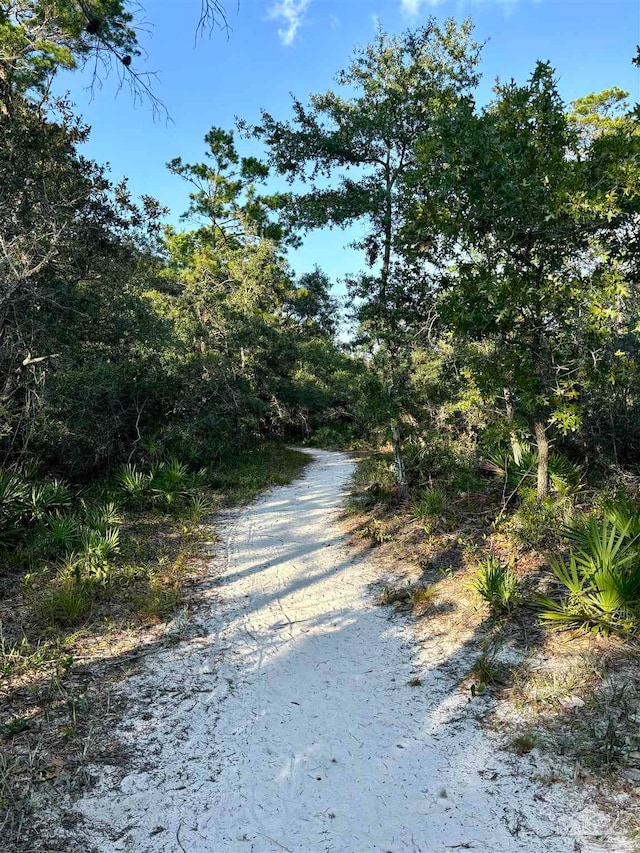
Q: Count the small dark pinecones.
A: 2